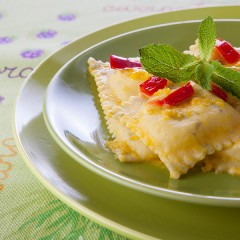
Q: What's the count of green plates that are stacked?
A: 2